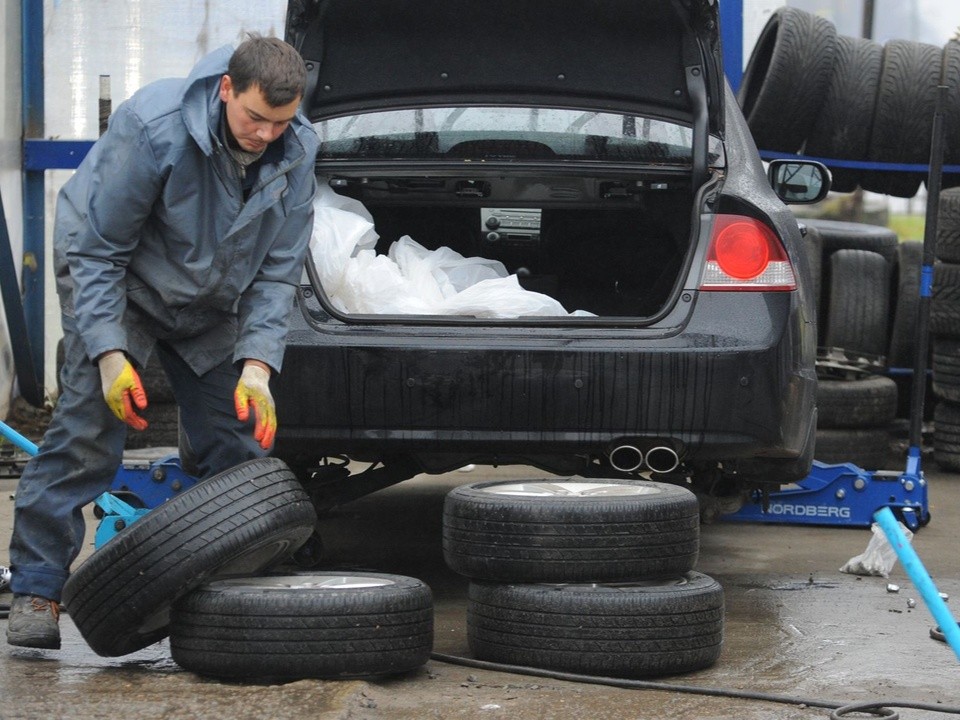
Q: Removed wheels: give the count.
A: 4